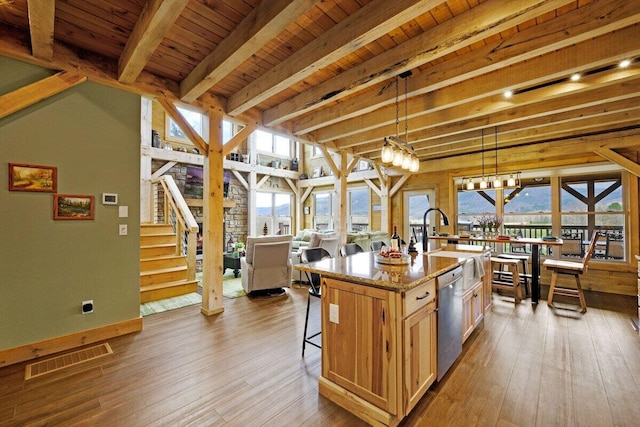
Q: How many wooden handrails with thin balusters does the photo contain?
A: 1